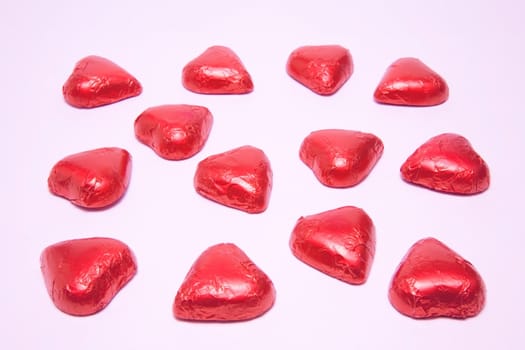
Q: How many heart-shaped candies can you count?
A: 13